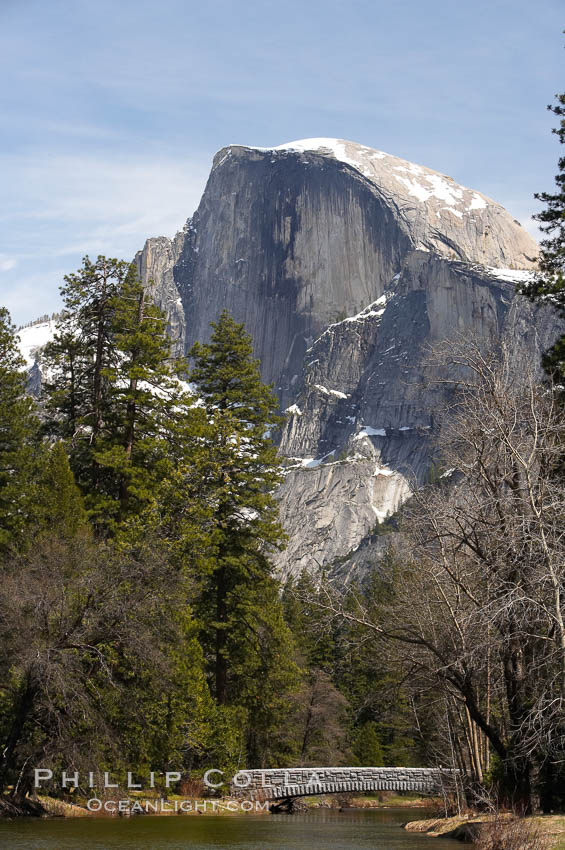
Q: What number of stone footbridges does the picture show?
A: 1